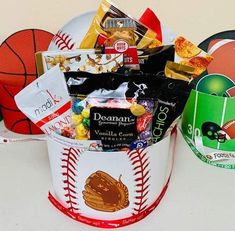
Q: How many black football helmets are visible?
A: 1